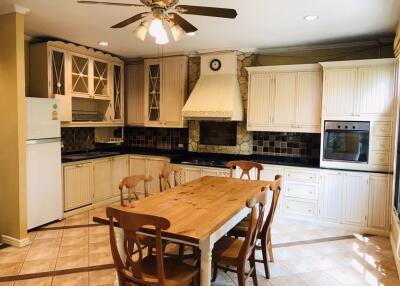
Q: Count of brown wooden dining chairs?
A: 6